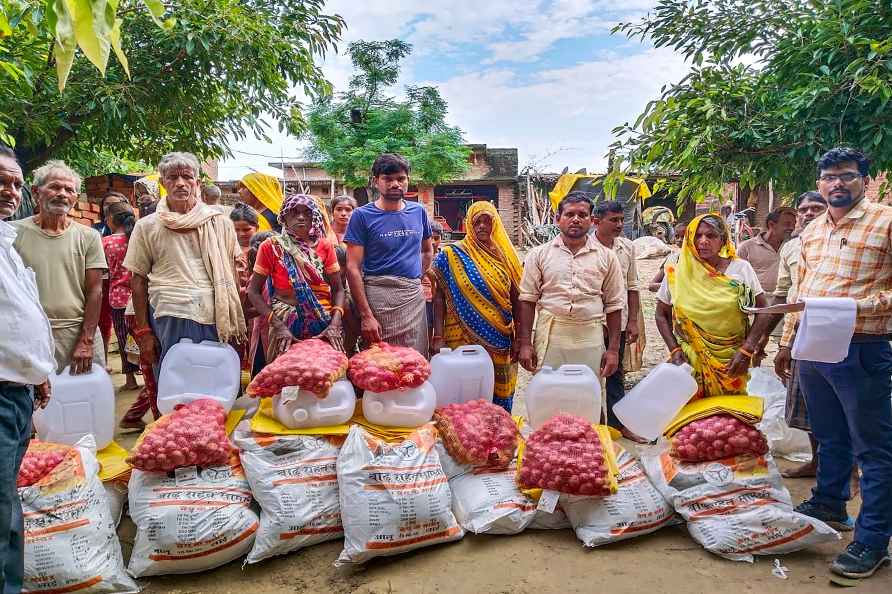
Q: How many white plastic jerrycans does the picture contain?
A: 7